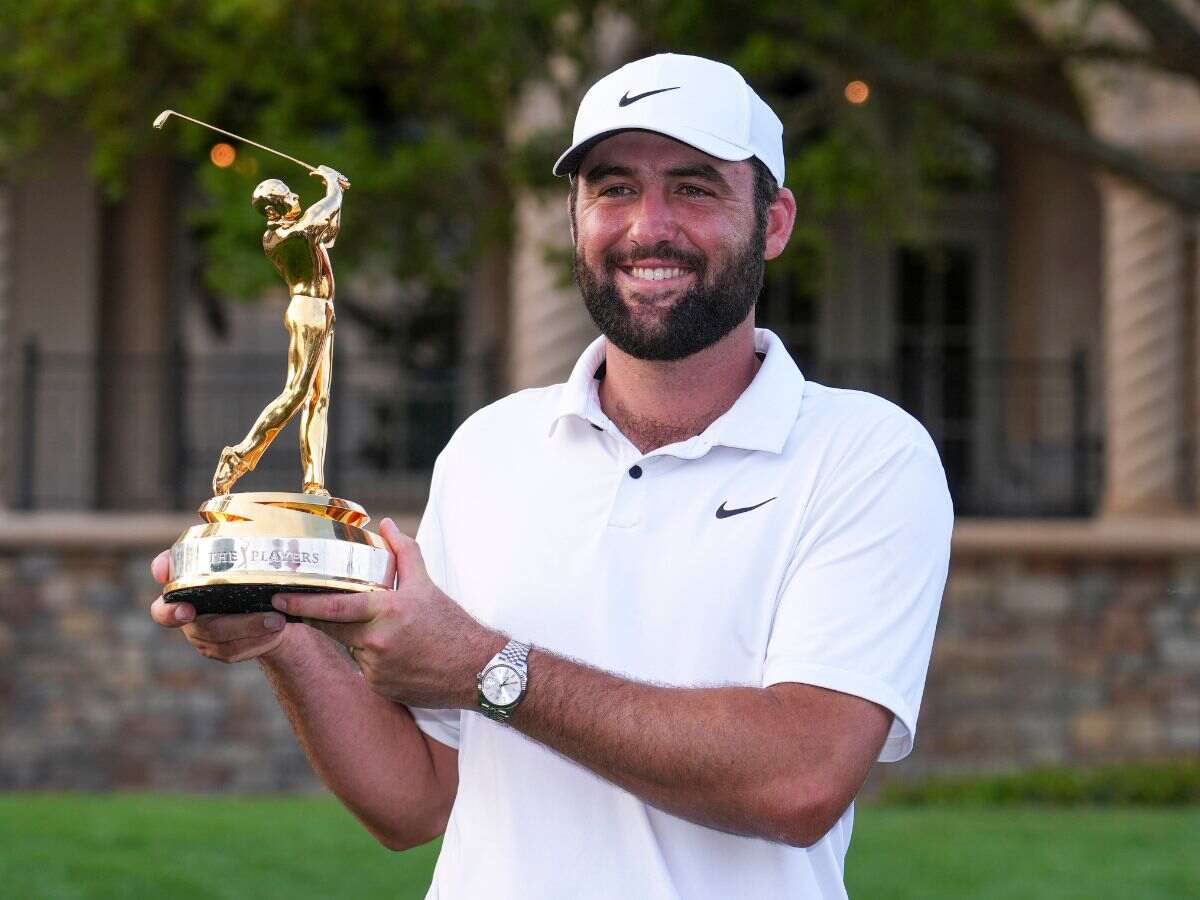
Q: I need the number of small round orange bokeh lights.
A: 2